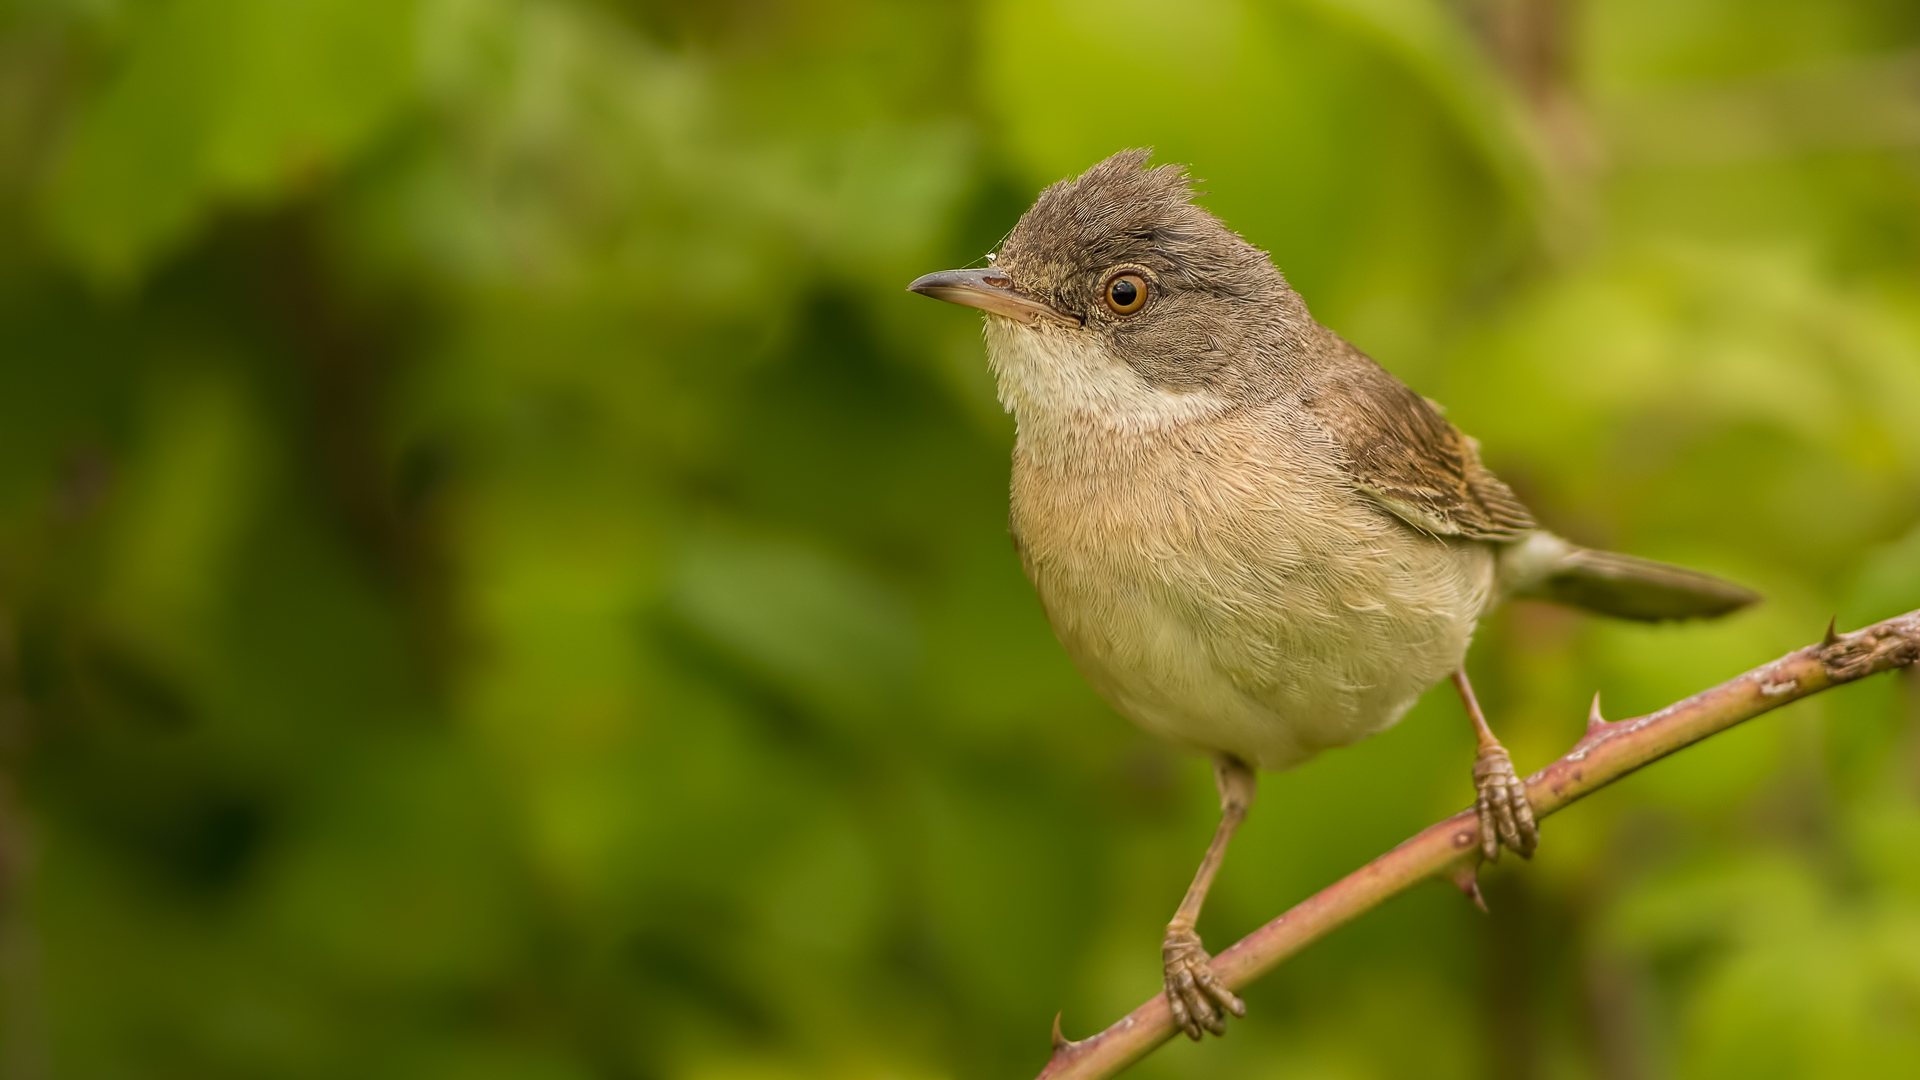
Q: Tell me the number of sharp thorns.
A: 4